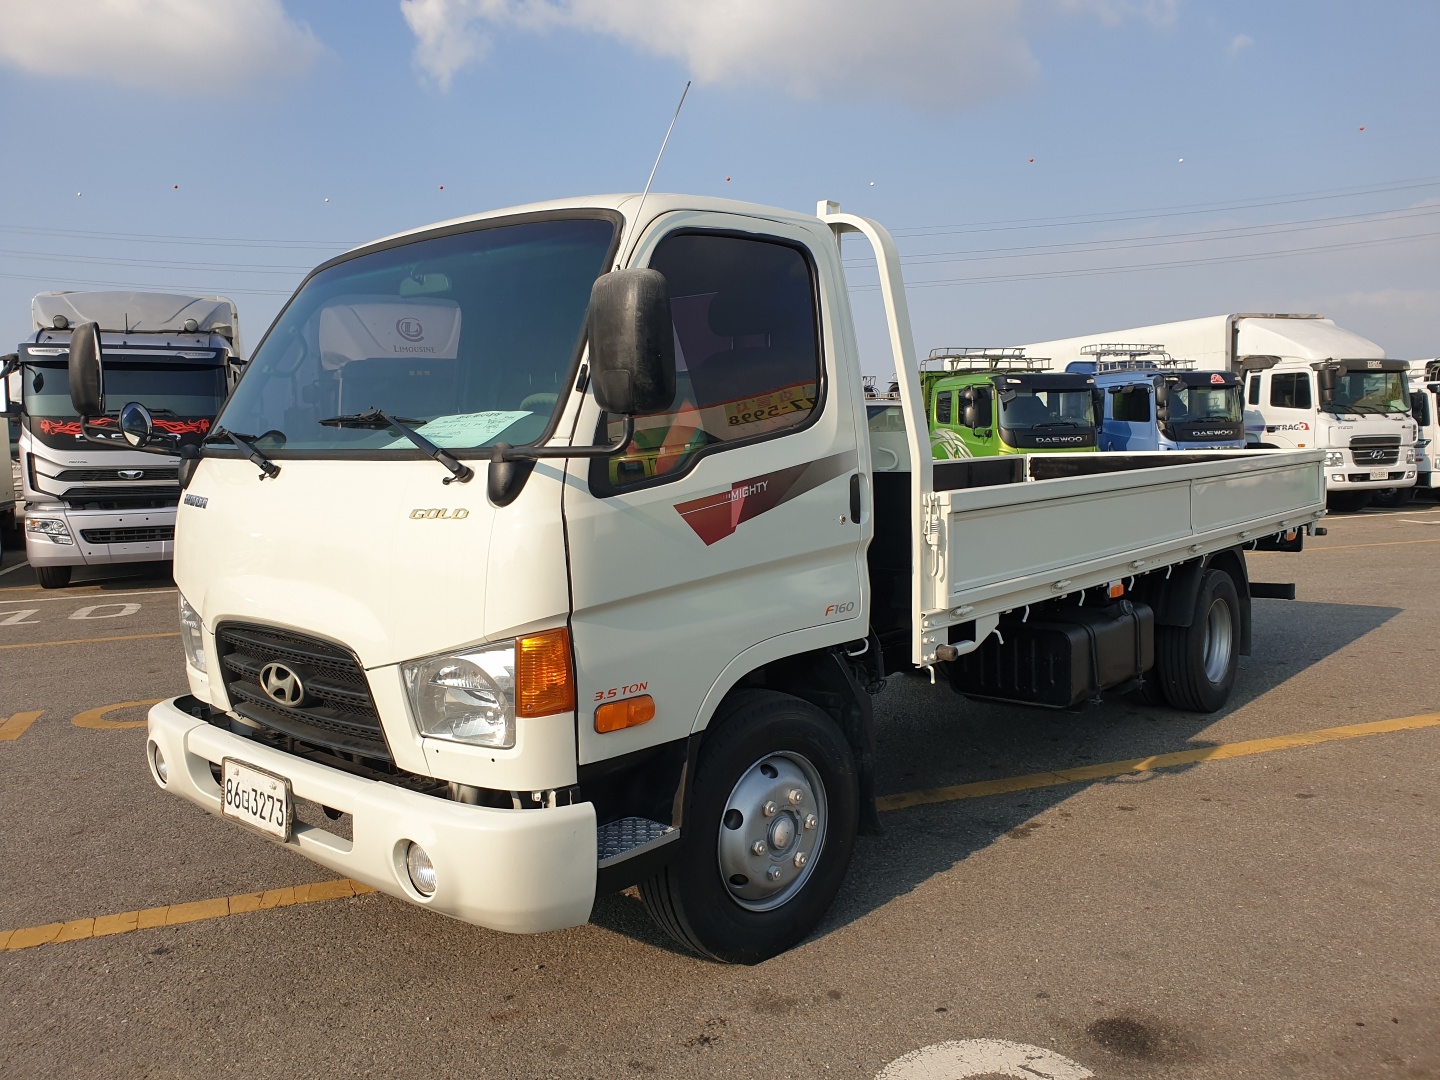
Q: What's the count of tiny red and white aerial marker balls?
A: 9